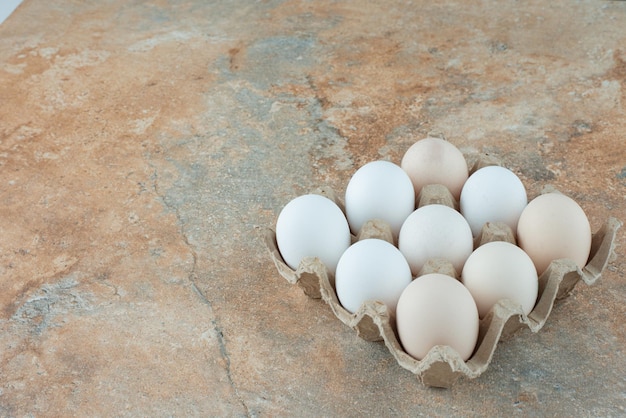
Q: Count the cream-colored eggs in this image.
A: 4